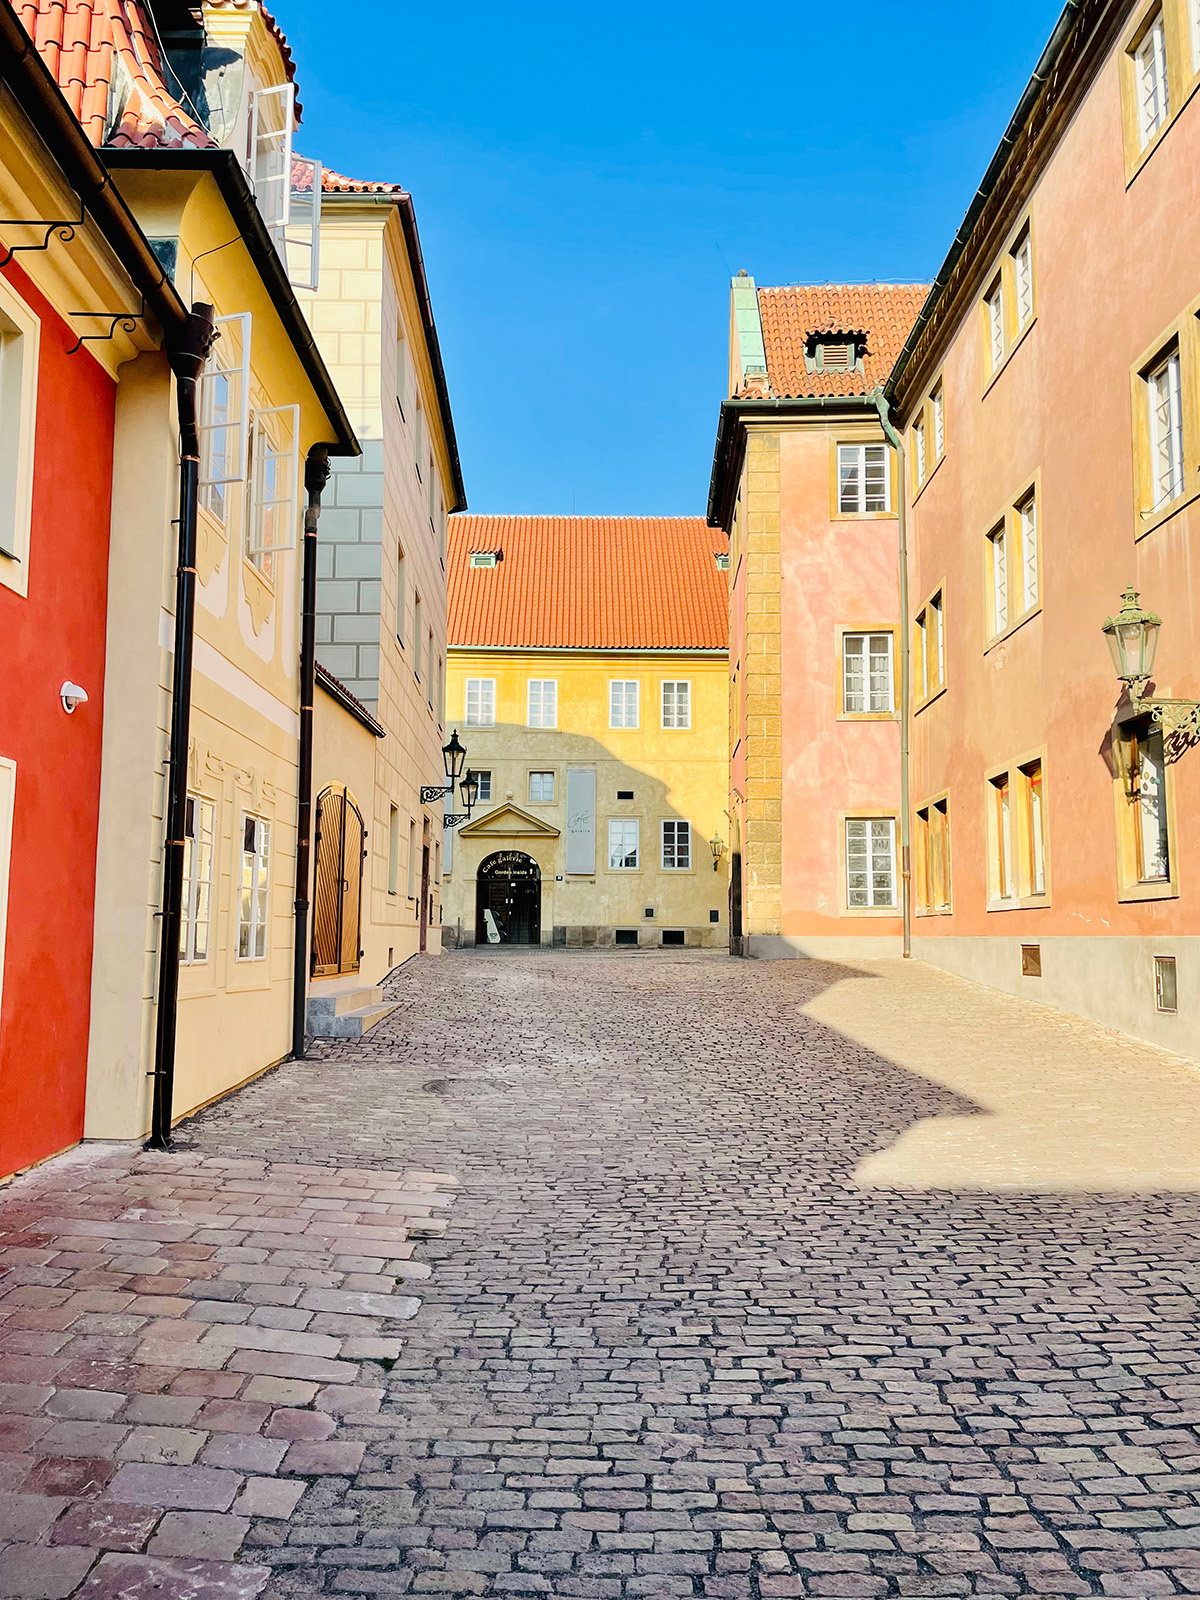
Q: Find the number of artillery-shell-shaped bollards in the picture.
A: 0